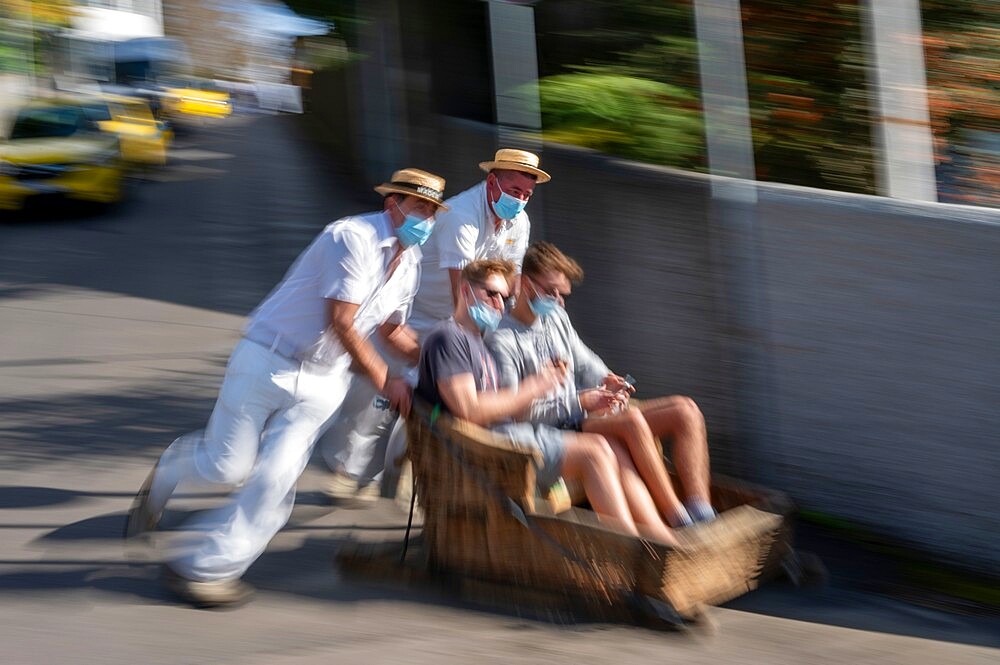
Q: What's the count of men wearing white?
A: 2